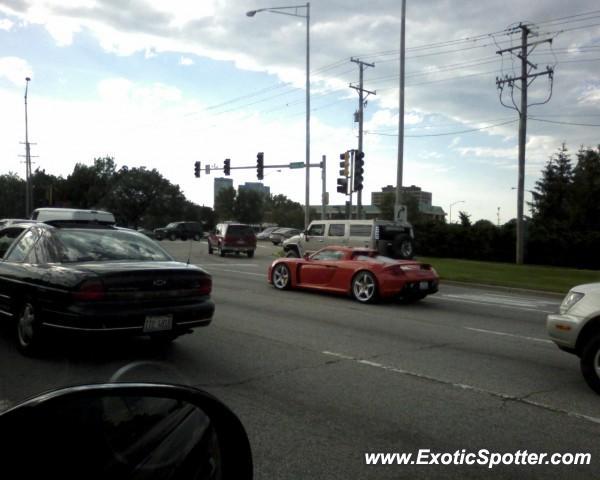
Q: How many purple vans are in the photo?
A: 0